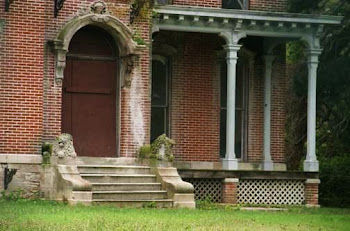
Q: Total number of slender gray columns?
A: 3